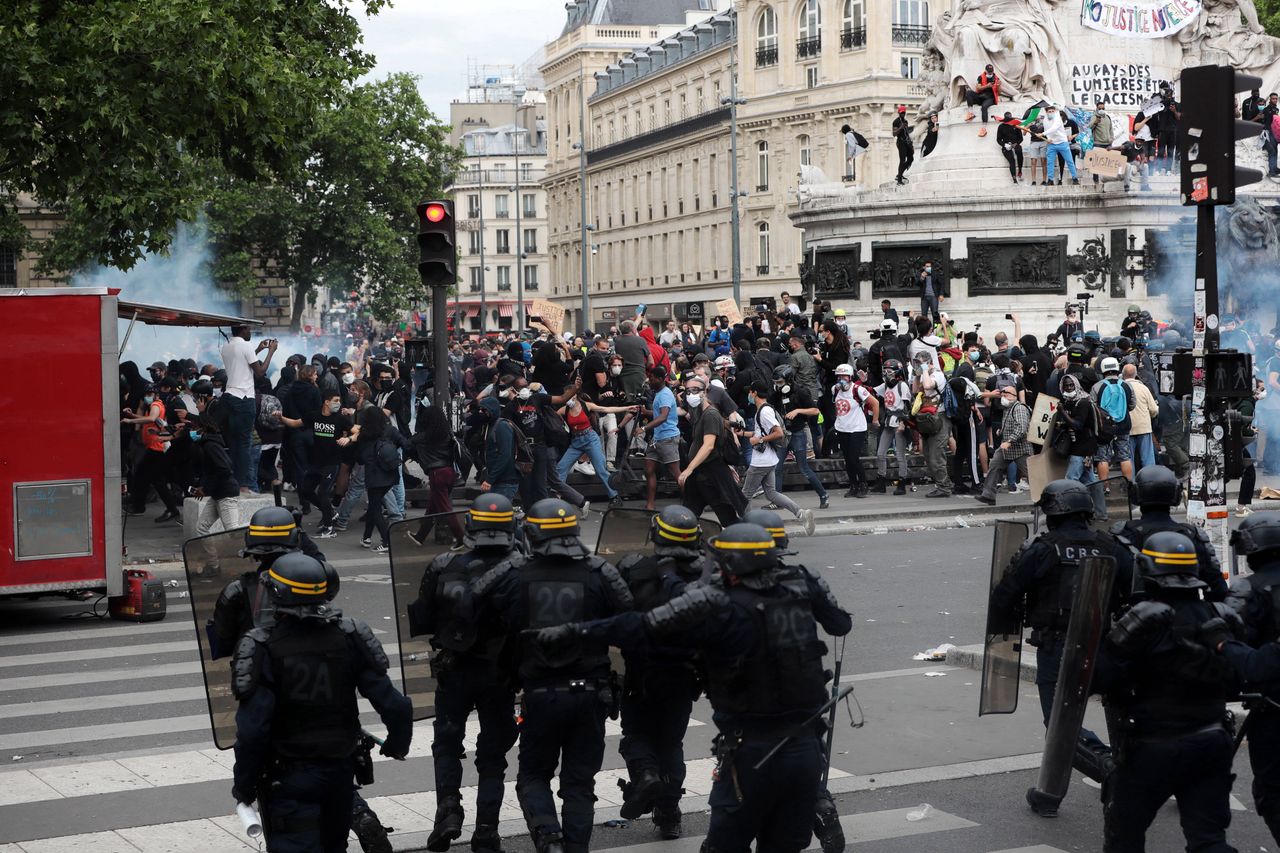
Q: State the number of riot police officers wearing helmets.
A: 11